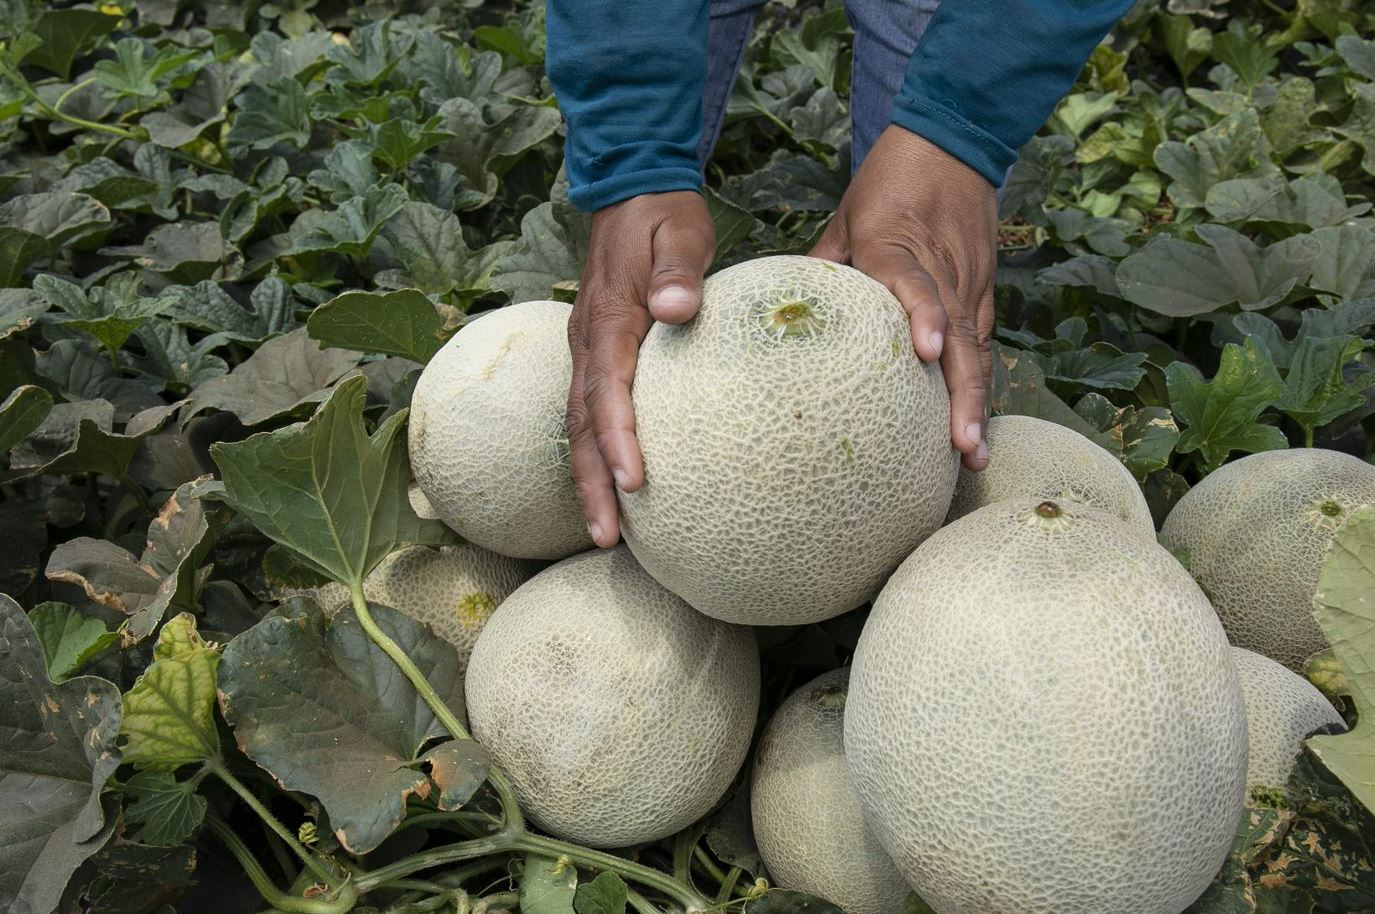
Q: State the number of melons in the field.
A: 9